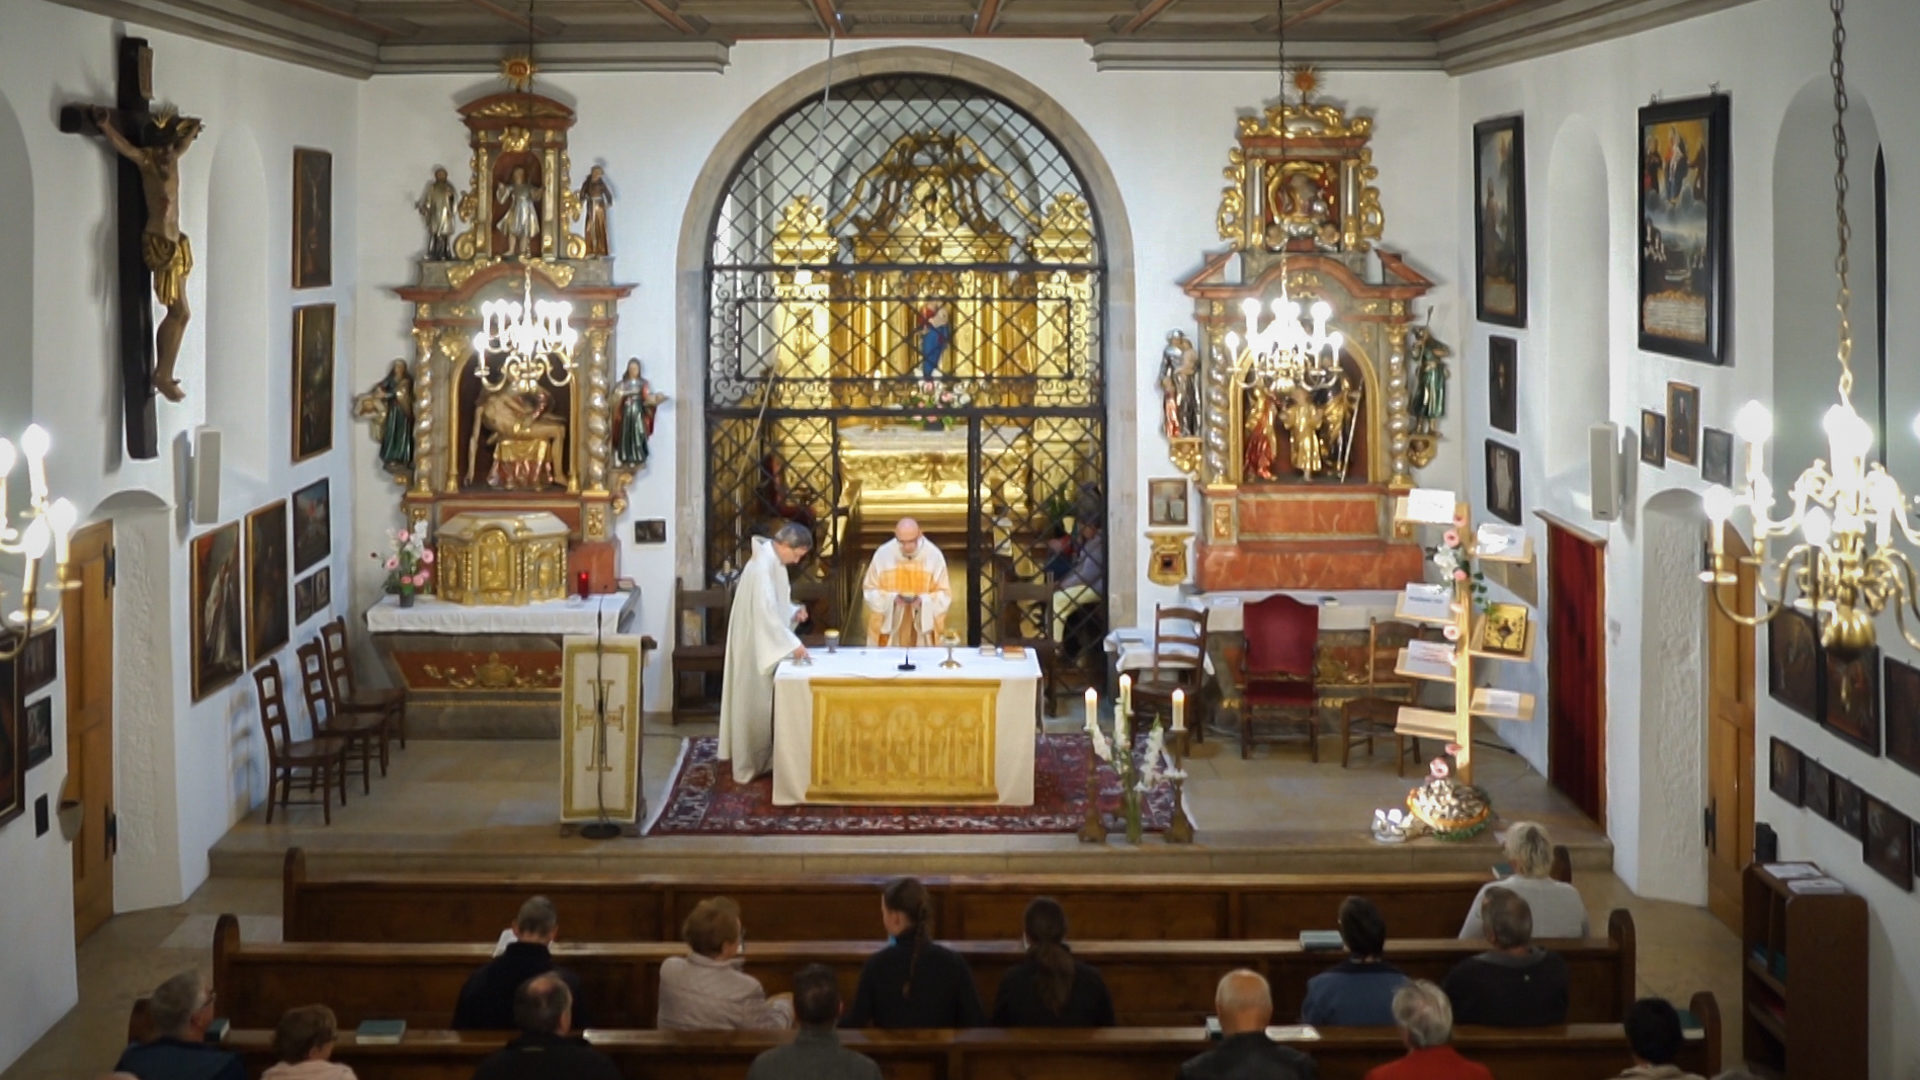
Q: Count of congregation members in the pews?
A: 14